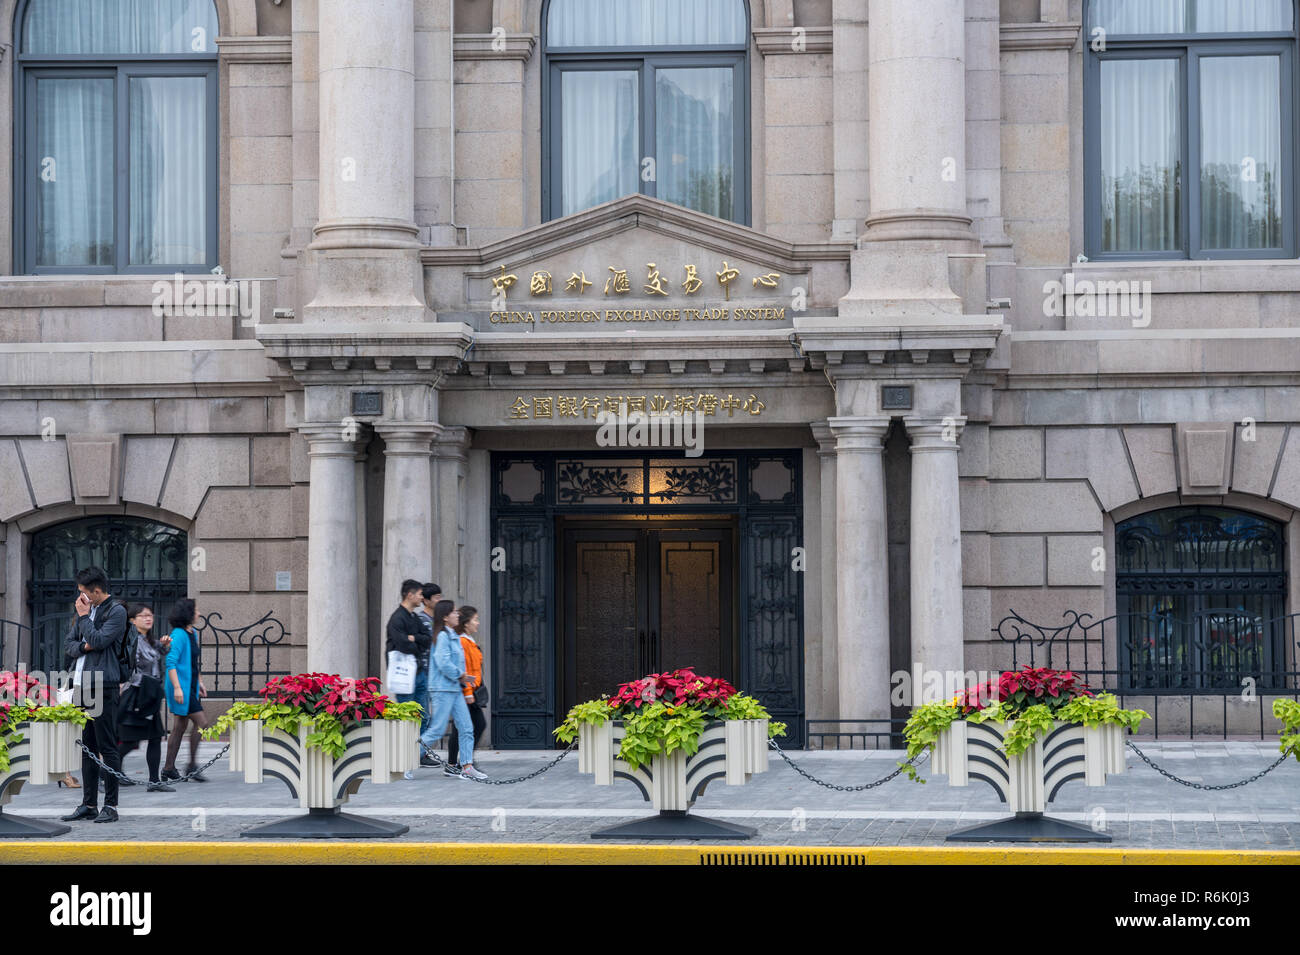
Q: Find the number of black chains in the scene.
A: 4